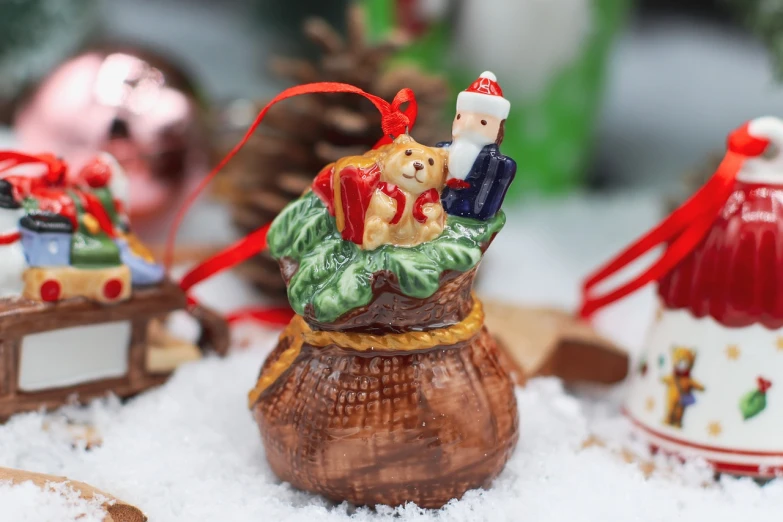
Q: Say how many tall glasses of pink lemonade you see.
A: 0